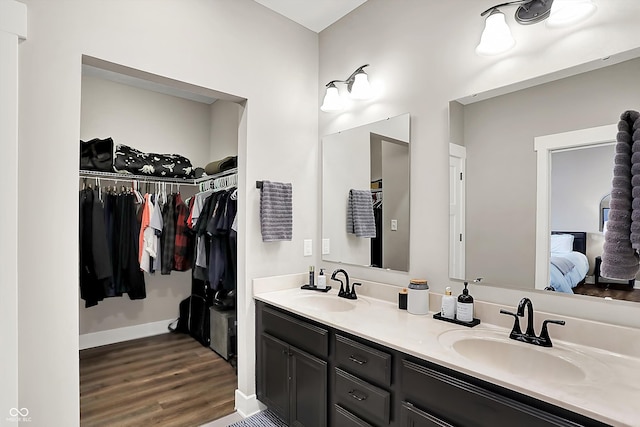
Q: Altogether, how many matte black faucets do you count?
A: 2